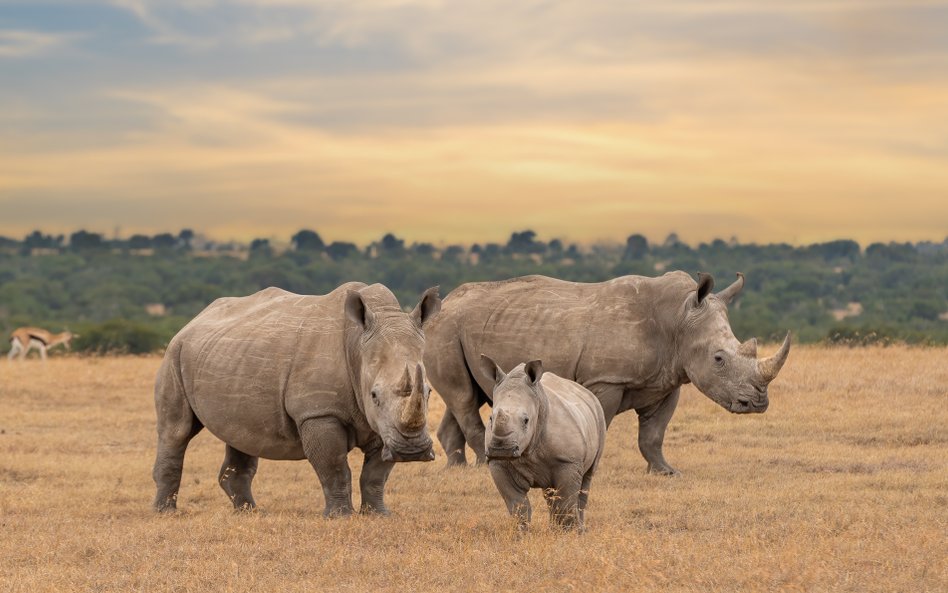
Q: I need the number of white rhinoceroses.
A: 3